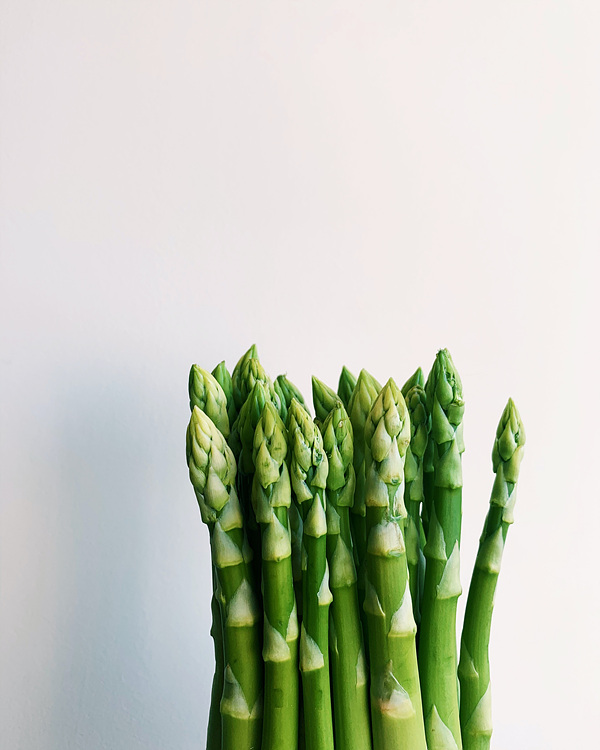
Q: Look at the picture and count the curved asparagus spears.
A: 1